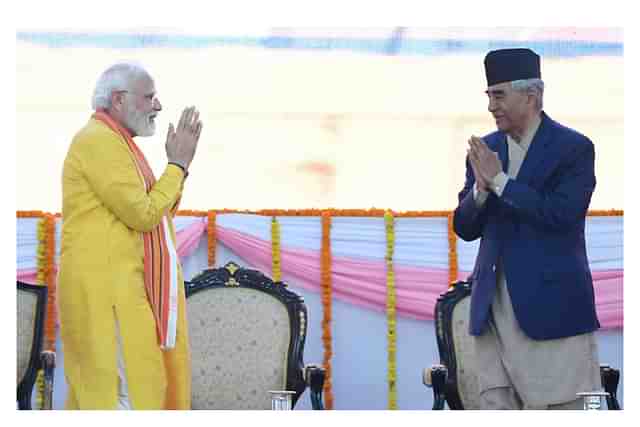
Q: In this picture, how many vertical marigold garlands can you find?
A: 7